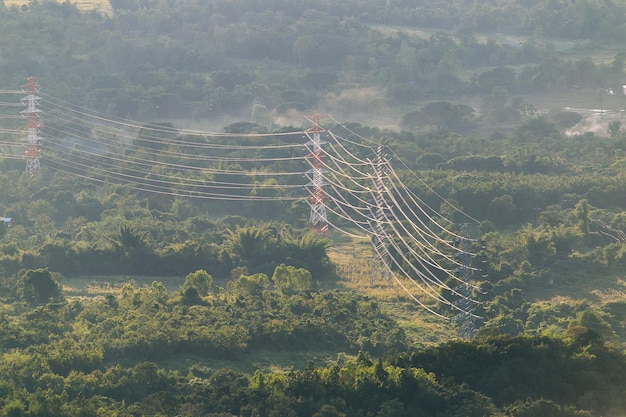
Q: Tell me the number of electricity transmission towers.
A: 4